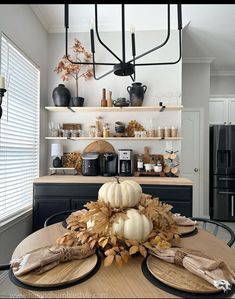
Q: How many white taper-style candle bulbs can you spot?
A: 2